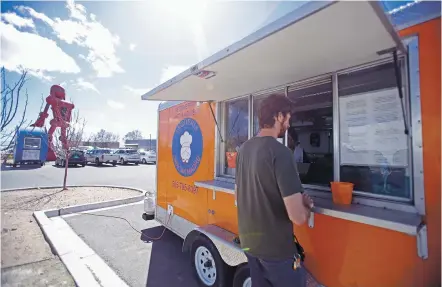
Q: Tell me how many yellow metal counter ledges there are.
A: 0